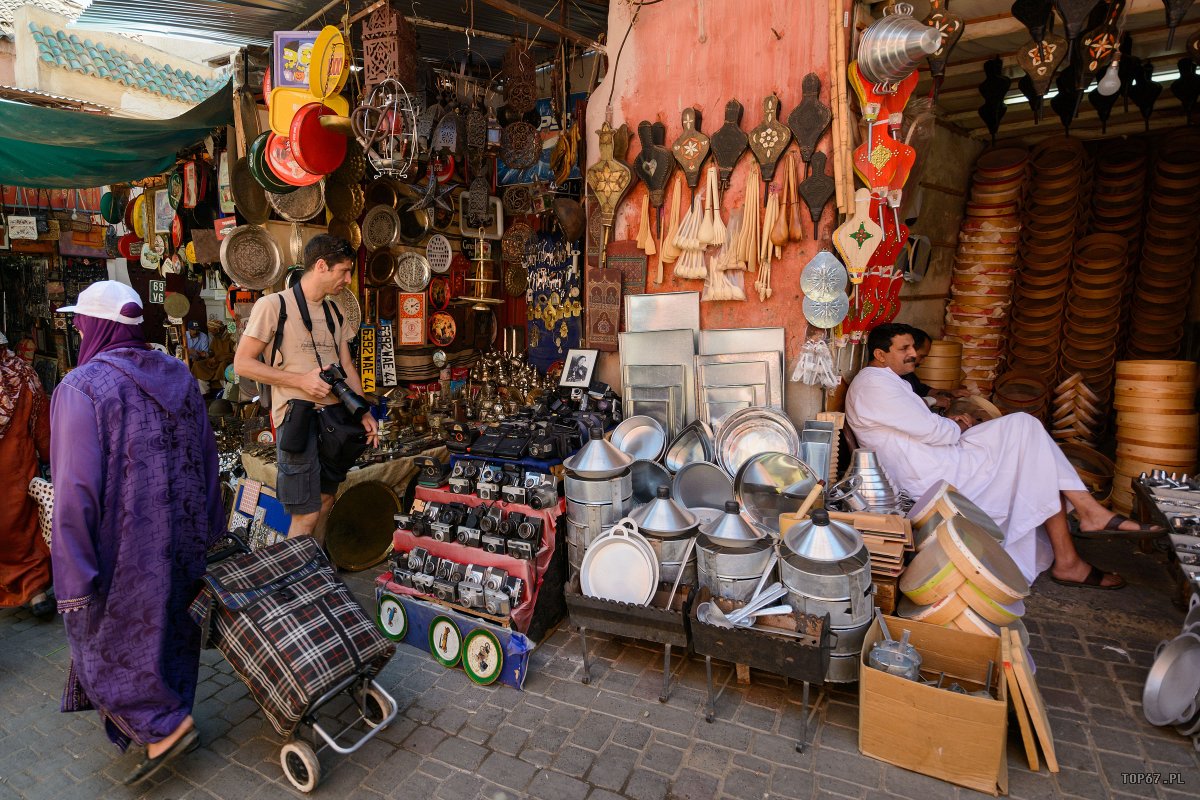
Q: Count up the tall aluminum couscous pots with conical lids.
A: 4